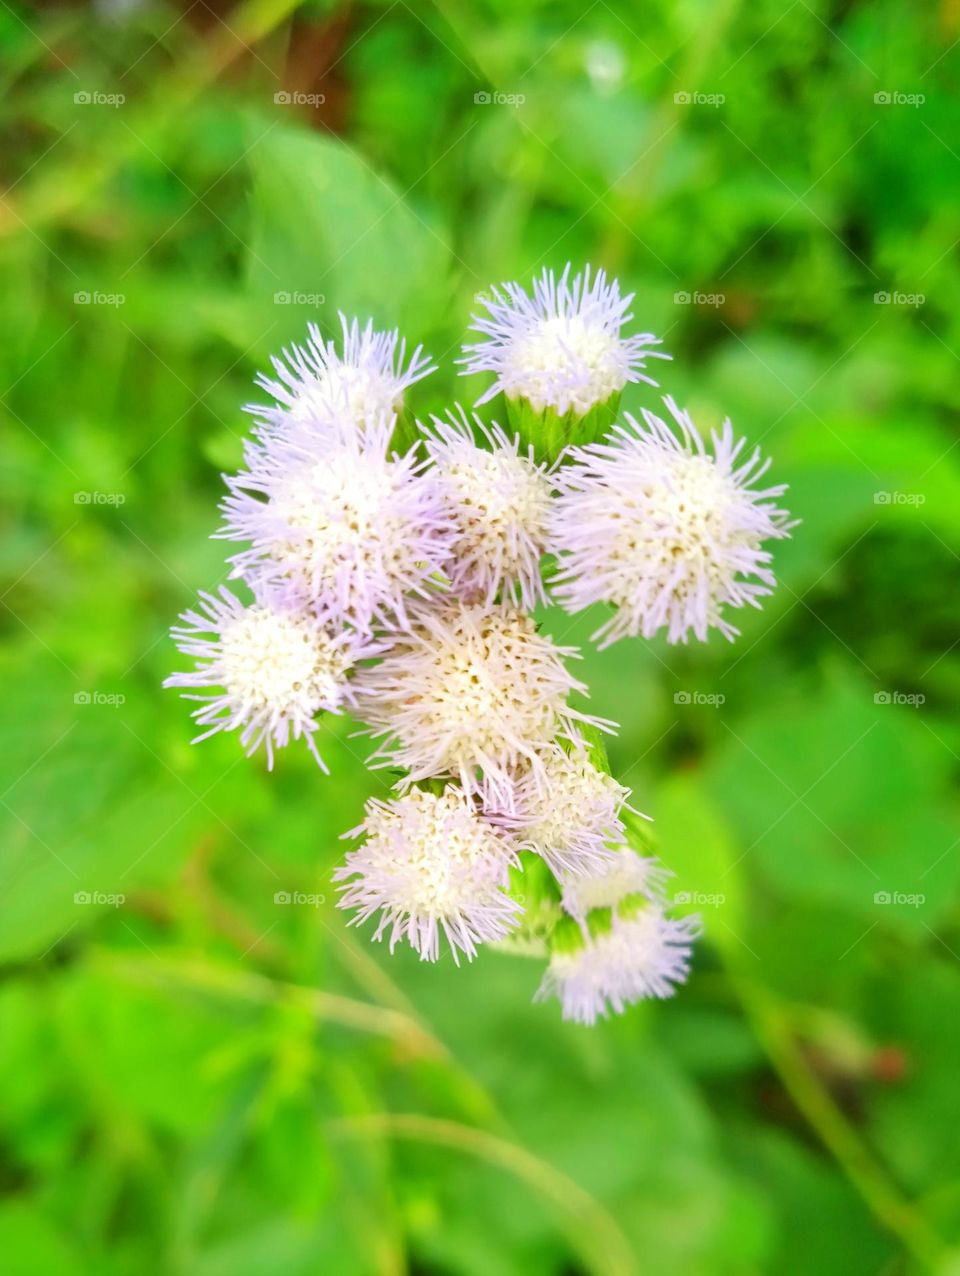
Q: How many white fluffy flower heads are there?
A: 11